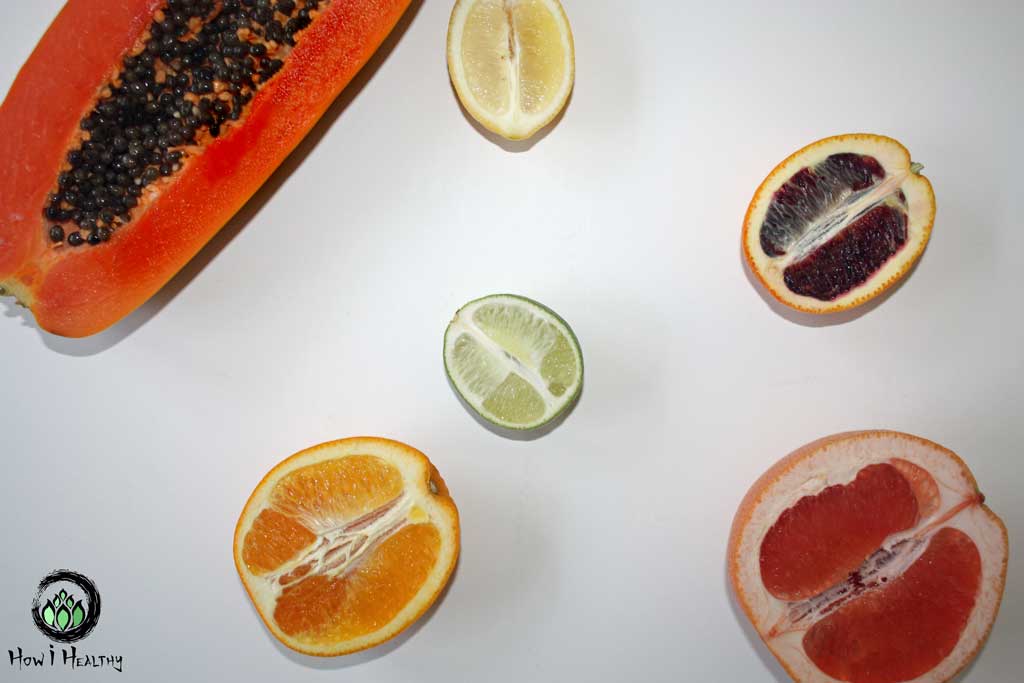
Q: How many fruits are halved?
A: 6